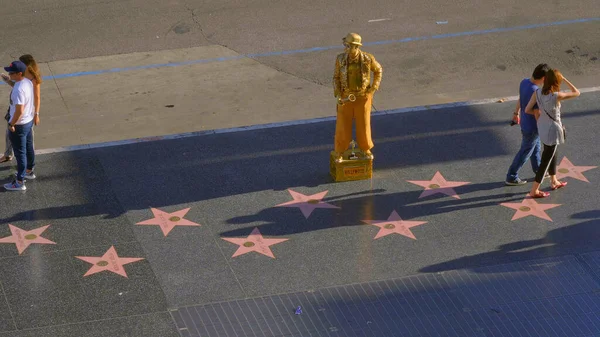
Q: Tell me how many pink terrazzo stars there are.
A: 9